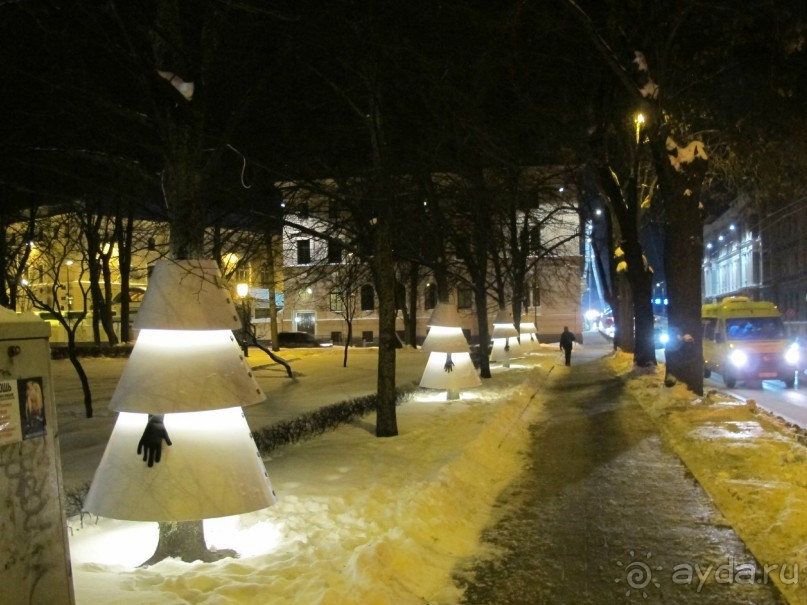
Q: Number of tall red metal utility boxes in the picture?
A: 0